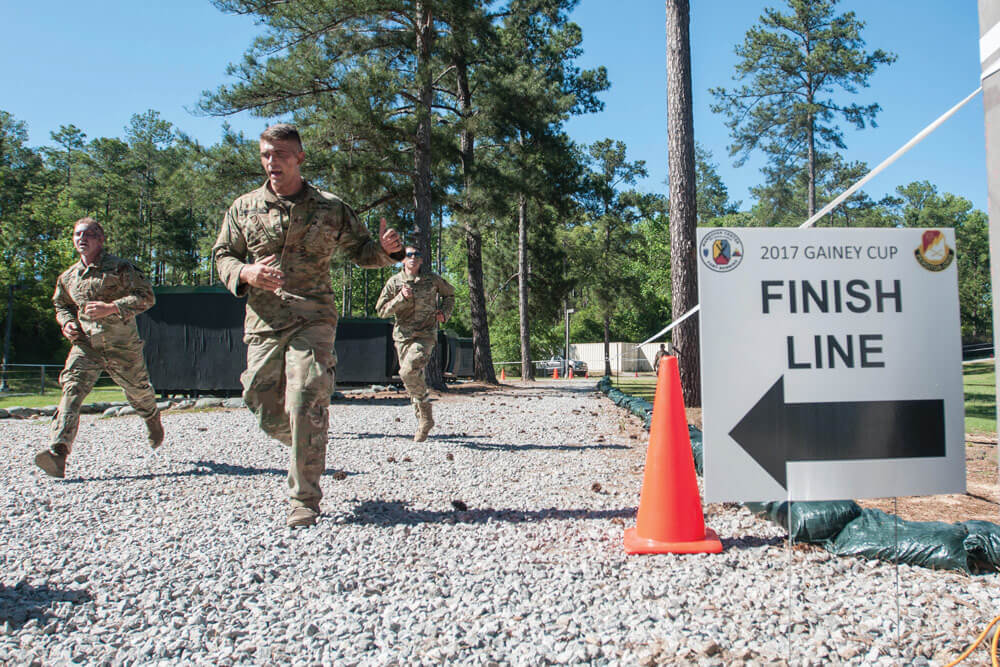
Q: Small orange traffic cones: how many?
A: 5